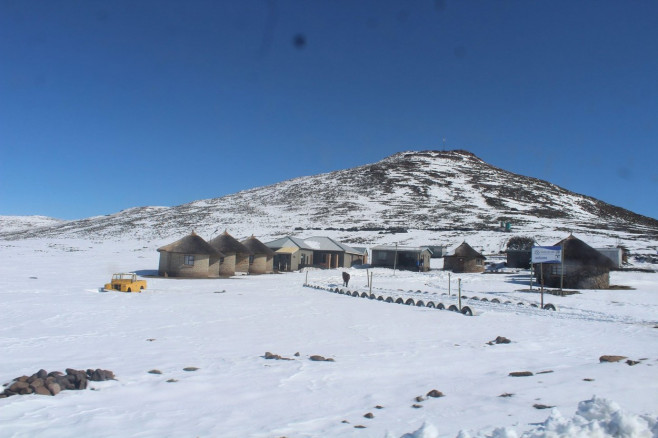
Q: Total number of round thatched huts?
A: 5